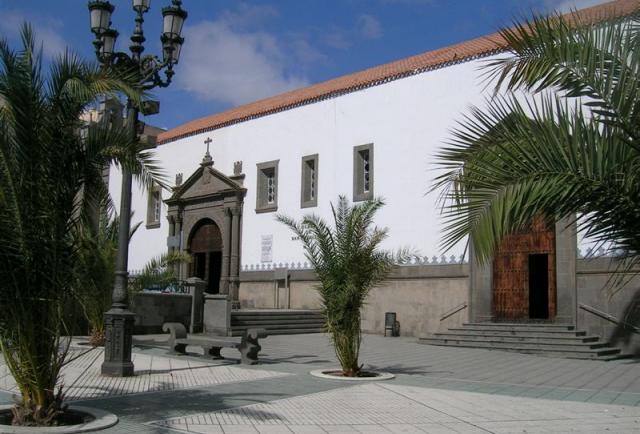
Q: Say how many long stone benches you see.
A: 1